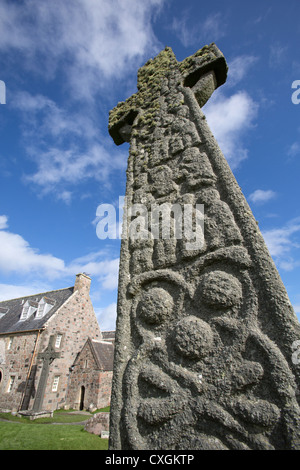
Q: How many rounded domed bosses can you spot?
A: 3